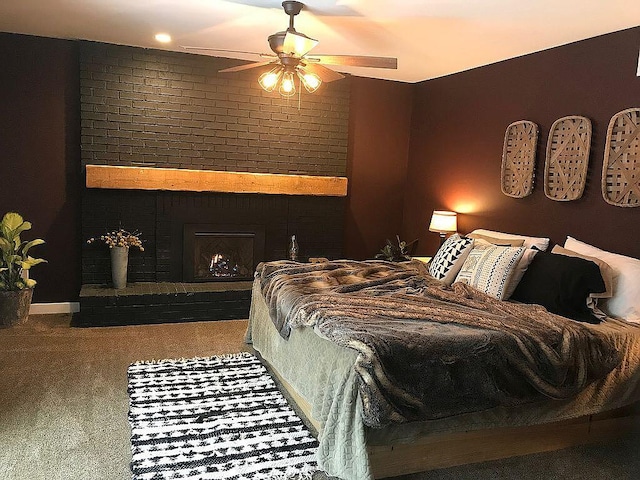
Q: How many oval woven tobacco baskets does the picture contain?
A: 3